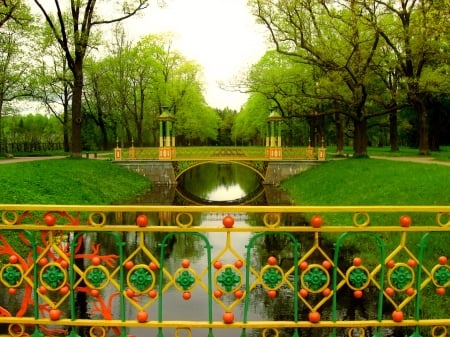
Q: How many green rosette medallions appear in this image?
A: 11